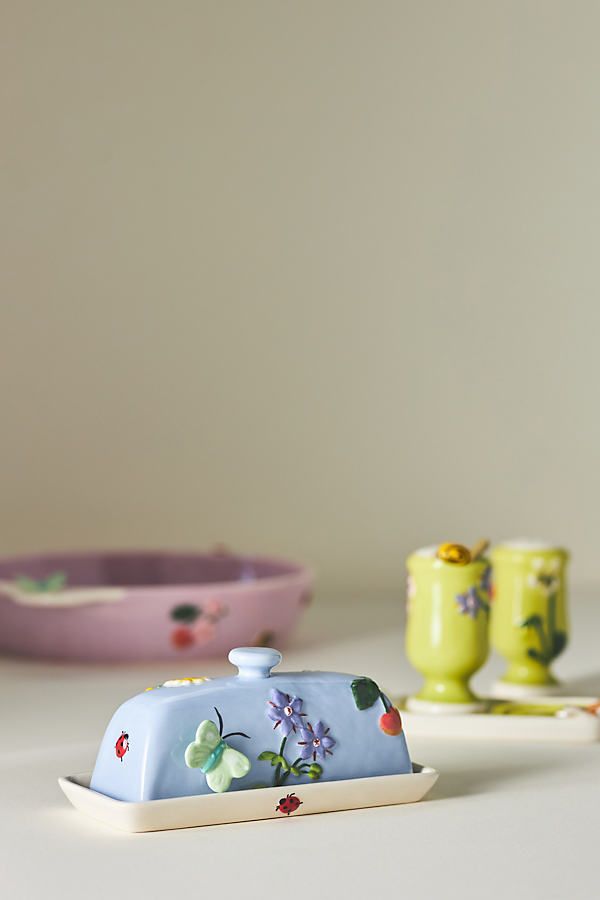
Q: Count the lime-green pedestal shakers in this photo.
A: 2